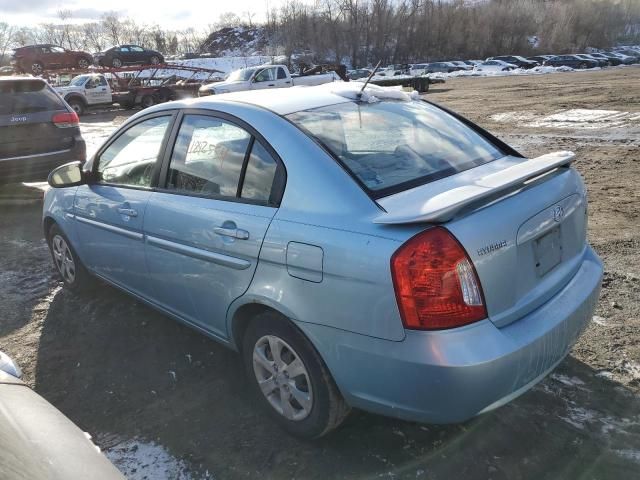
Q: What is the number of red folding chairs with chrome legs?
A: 0